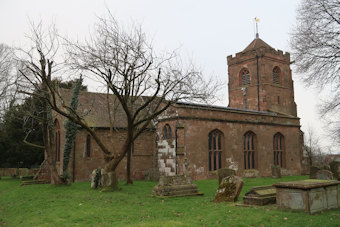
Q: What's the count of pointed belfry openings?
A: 2